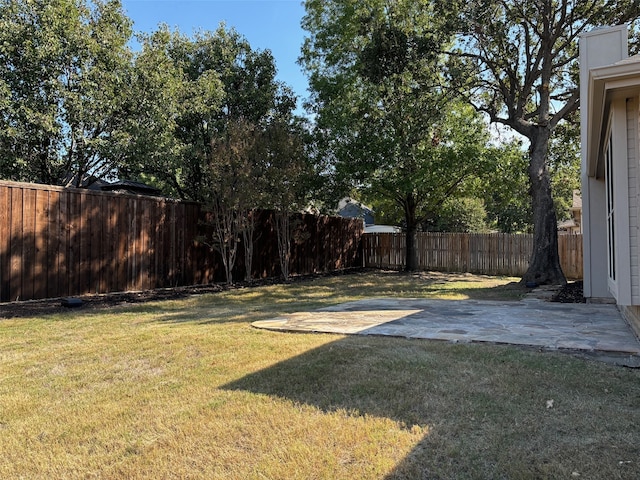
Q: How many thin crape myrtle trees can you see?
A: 3